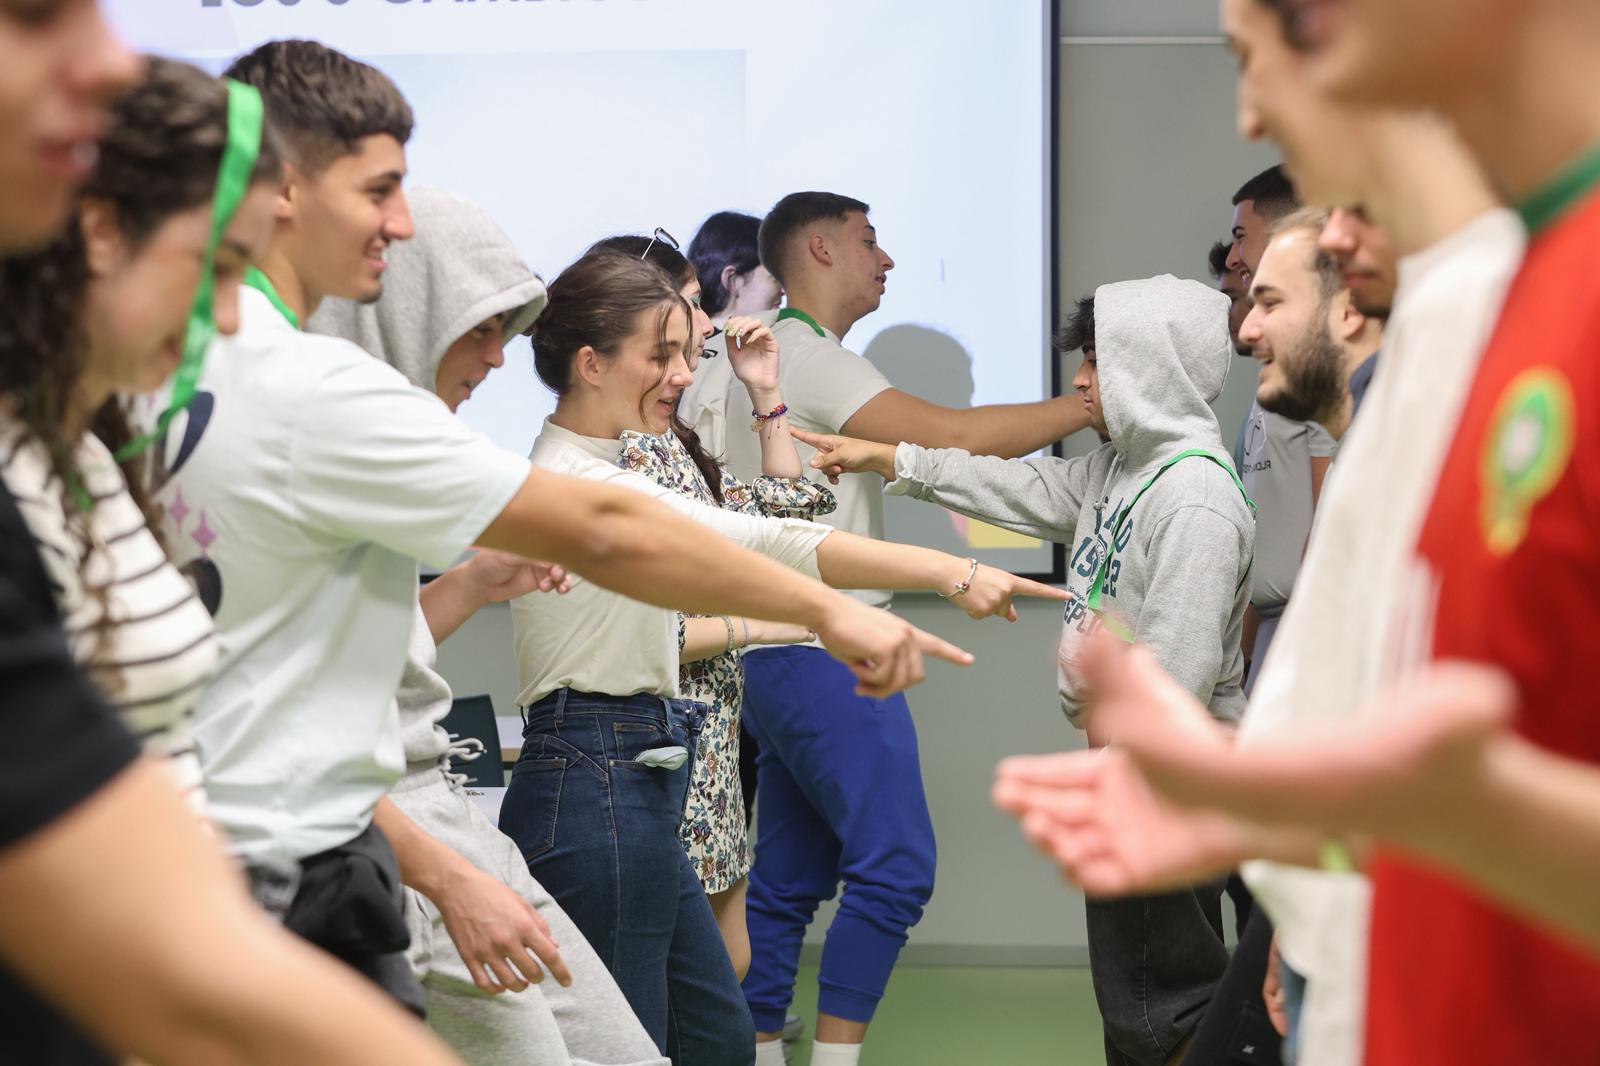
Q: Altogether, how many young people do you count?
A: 15